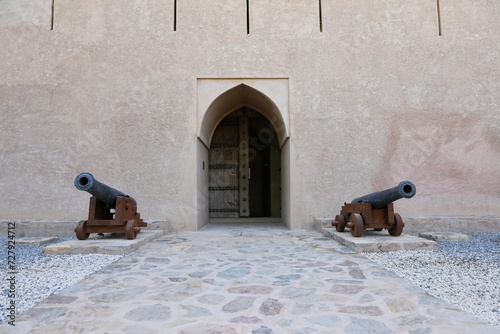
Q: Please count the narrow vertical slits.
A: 5